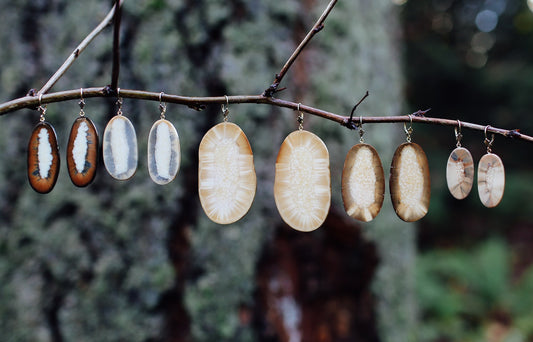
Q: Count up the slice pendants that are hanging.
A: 10